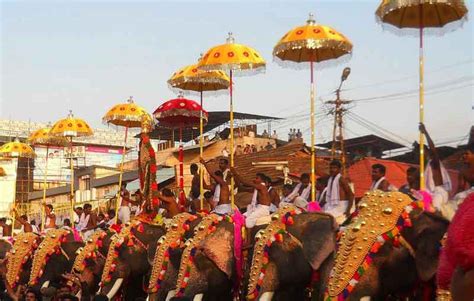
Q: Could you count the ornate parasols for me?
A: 9